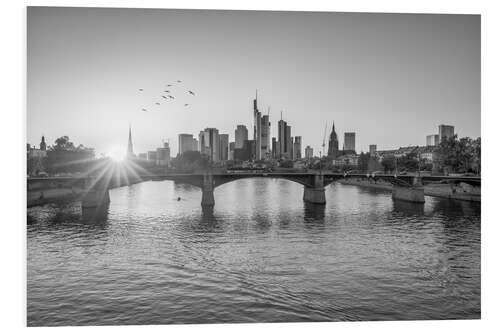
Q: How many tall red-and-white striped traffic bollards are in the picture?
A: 0